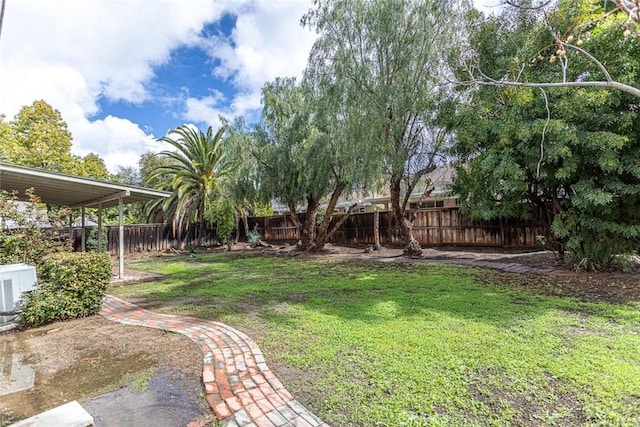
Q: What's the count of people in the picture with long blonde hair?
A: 0